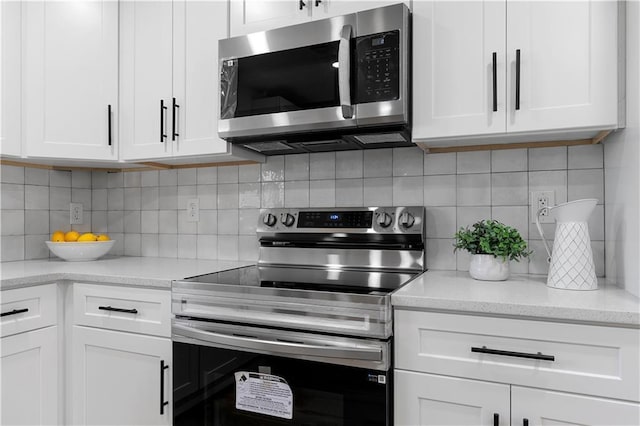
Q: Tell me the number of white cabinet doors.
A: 12